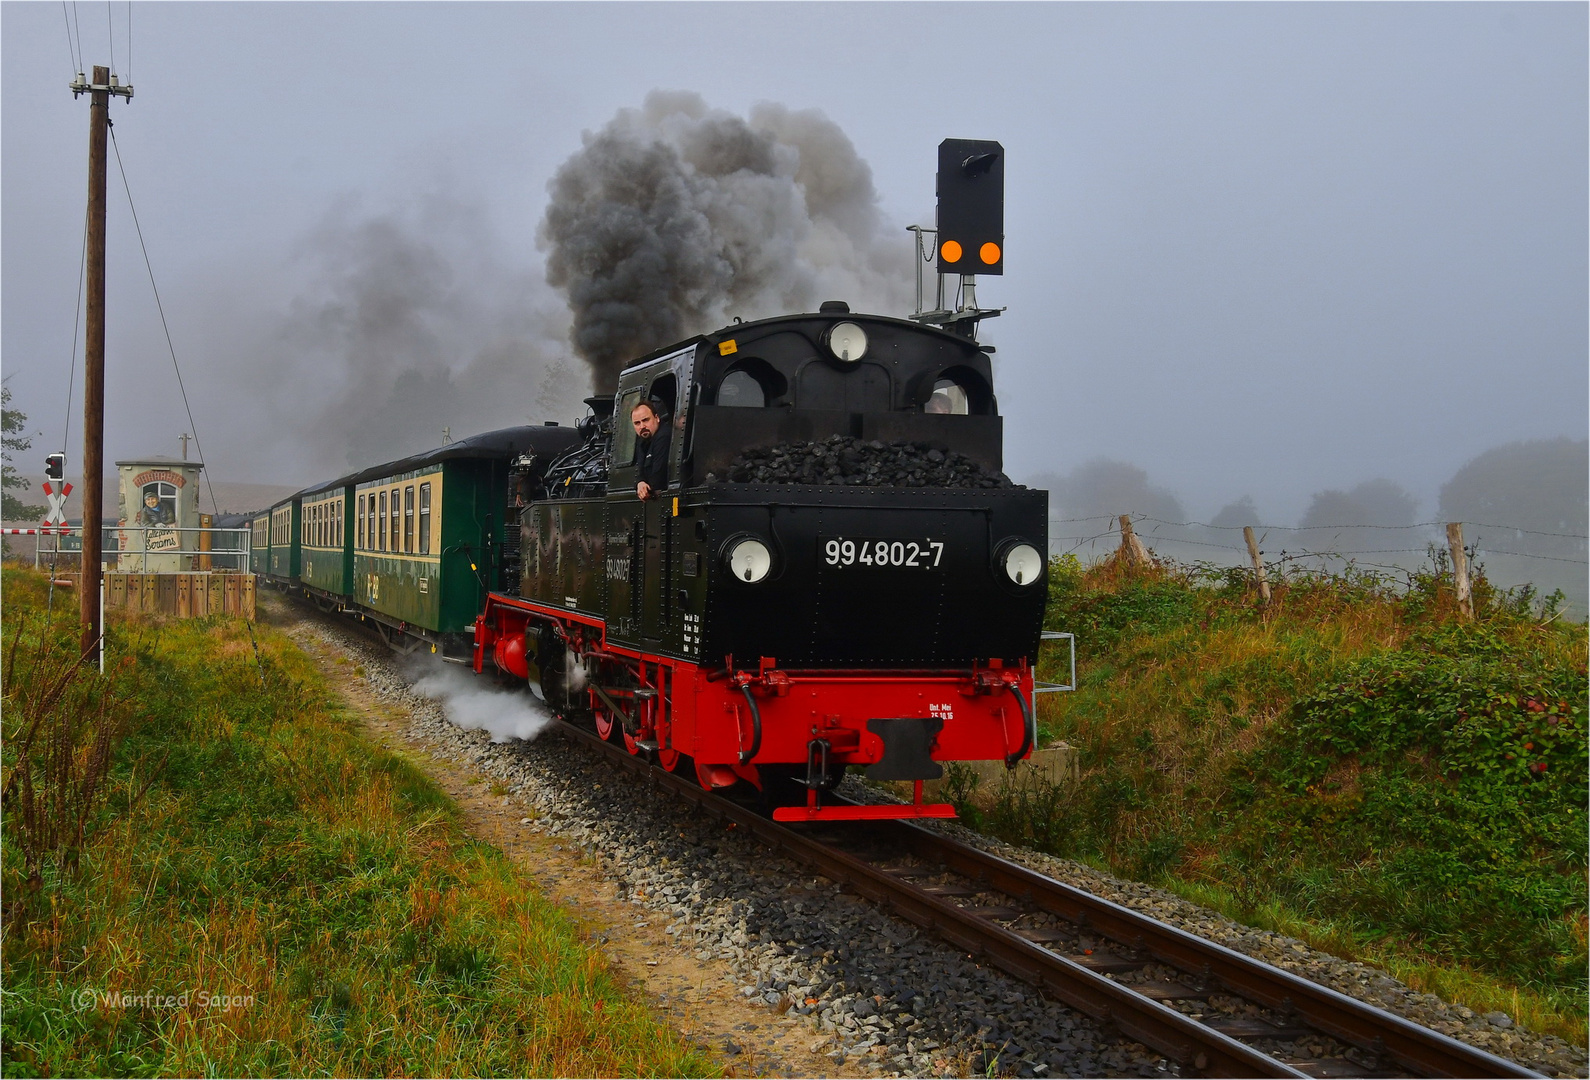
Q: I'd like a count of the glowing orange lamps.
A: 2